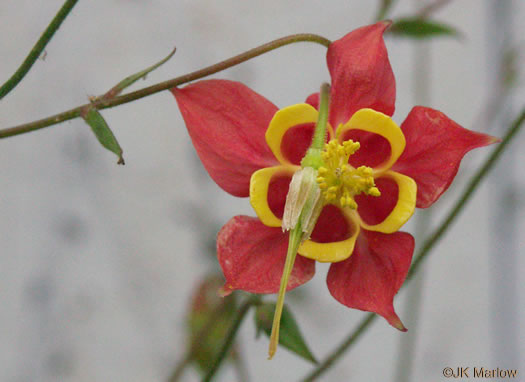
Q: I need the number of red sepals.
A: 5